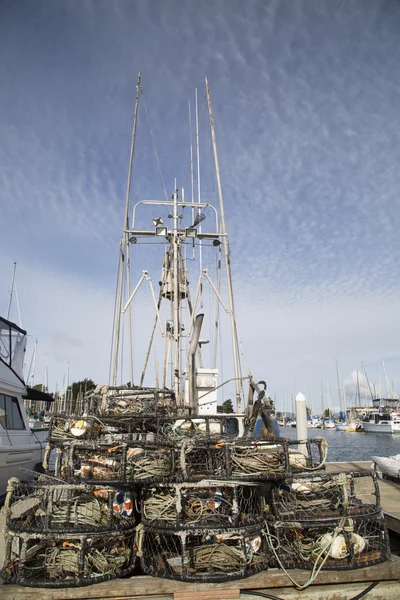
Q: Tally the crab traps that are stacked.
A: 11